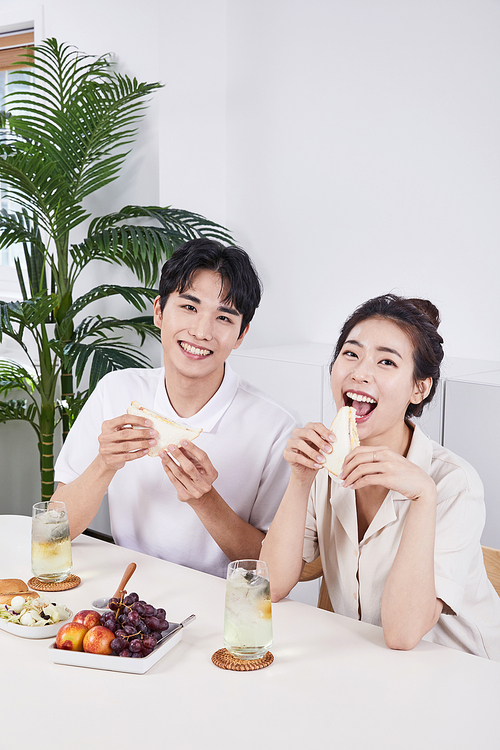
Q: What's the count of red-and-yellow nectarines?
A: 3